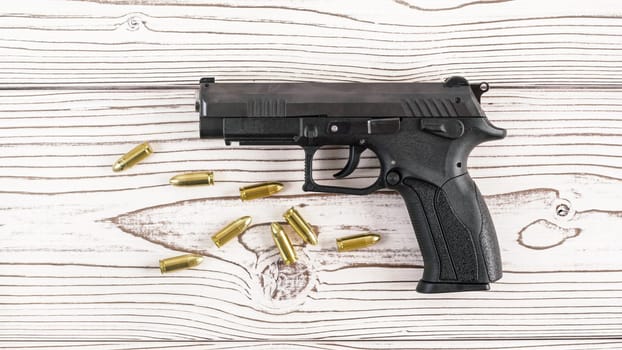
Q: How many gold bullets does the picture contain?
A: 8